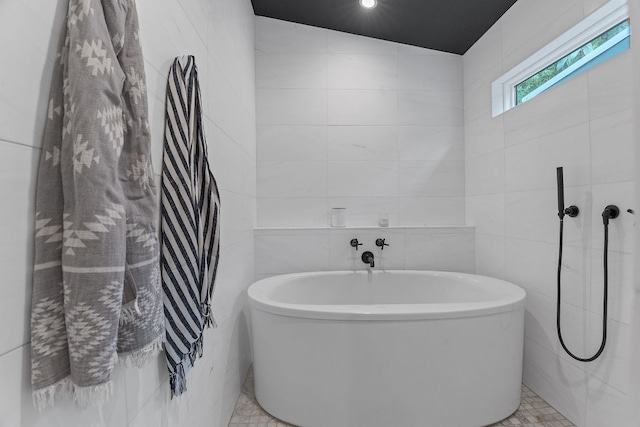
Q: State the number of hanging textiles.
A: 2